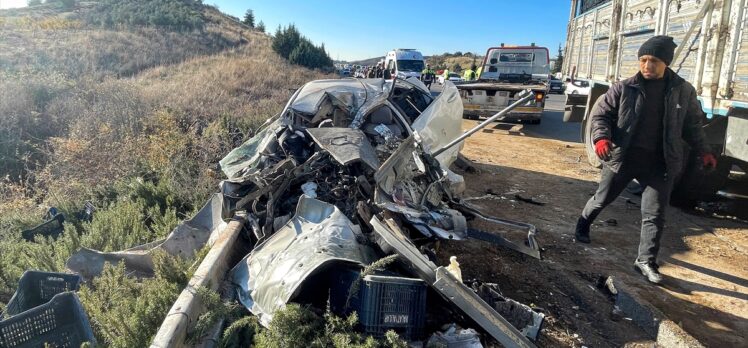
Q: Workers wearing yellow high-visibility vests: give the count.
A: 4